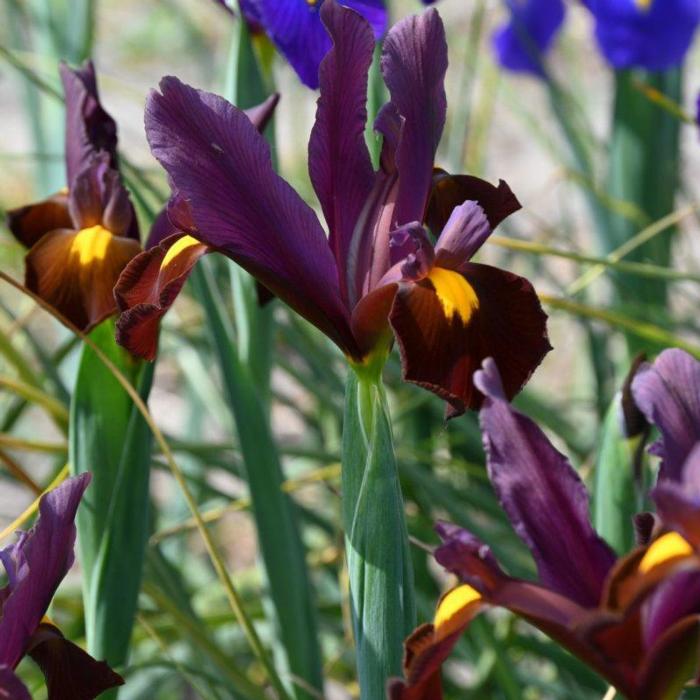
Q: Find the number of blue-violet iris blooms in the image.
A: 3